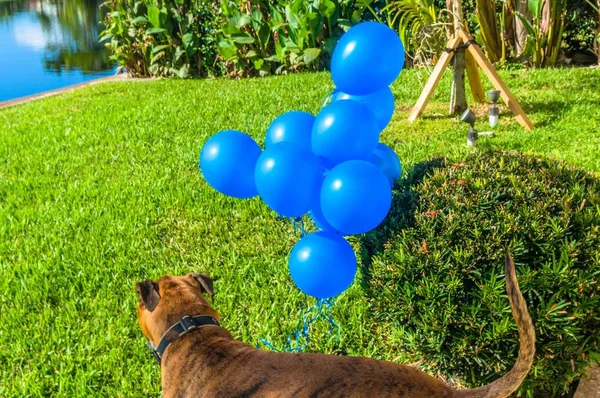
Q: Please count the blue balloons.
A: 10